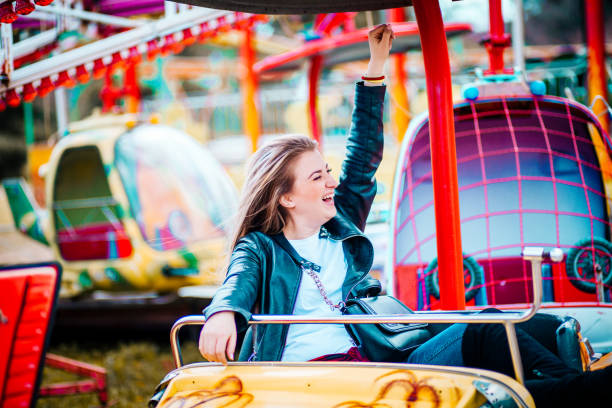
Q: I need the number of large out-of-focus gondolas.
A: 2